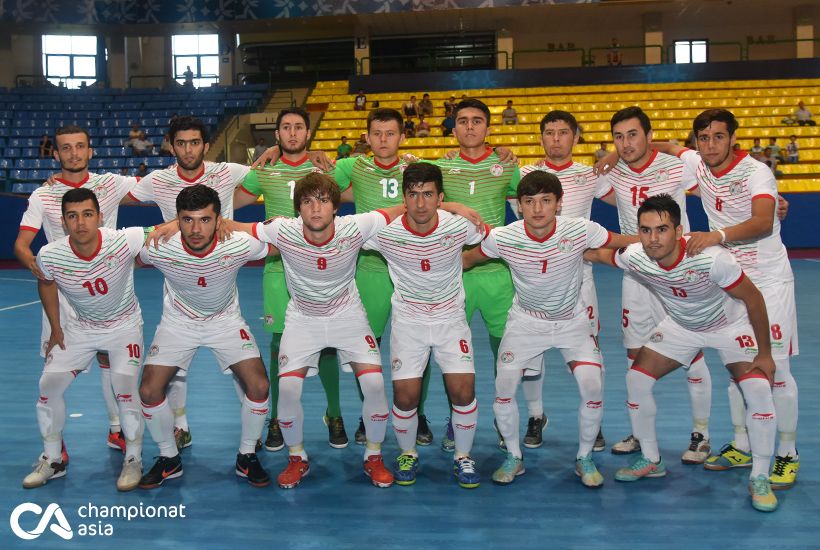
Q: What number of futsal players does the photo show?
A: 14